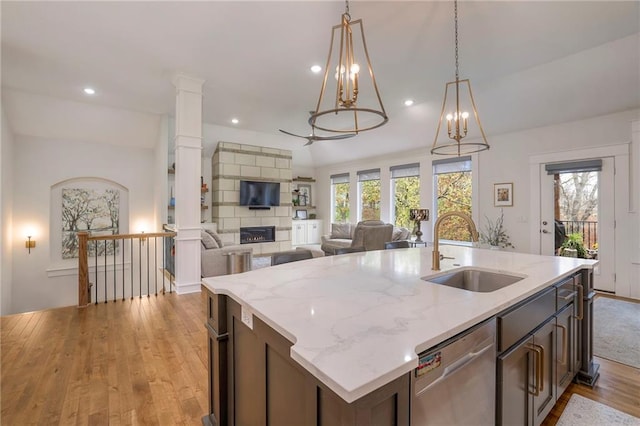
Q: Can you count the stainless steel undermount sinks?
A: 1